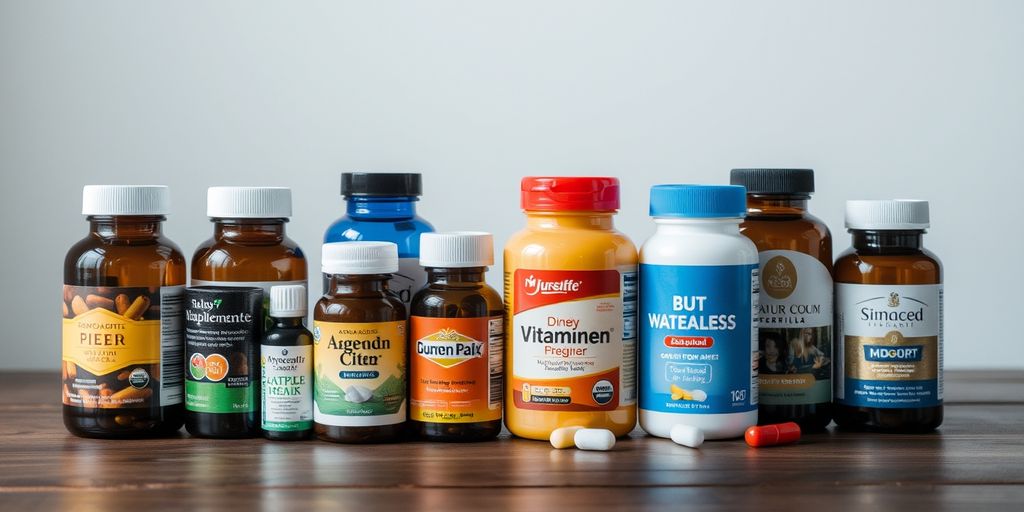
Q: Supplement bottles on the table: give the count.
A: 11